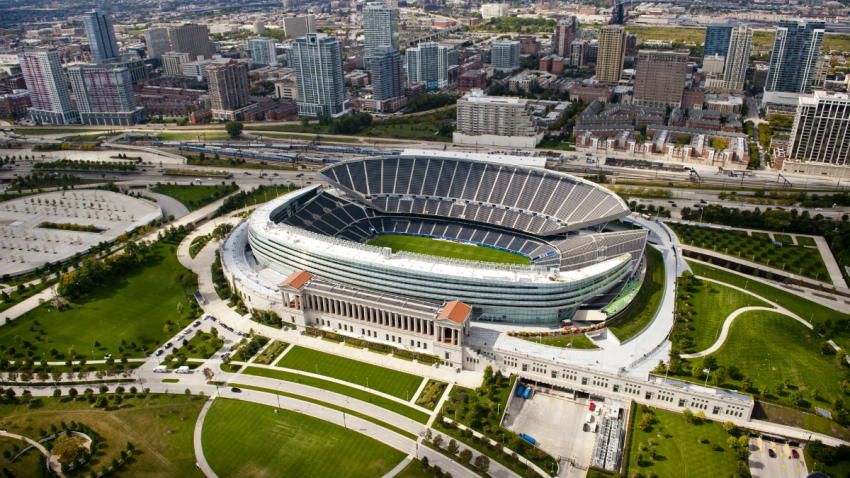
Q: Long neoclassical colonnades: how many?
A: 1